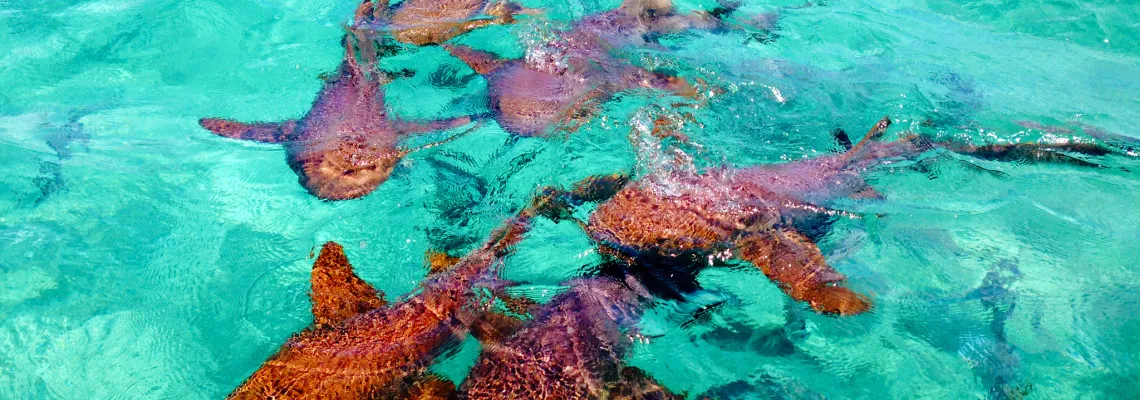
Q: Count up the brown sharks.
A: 6